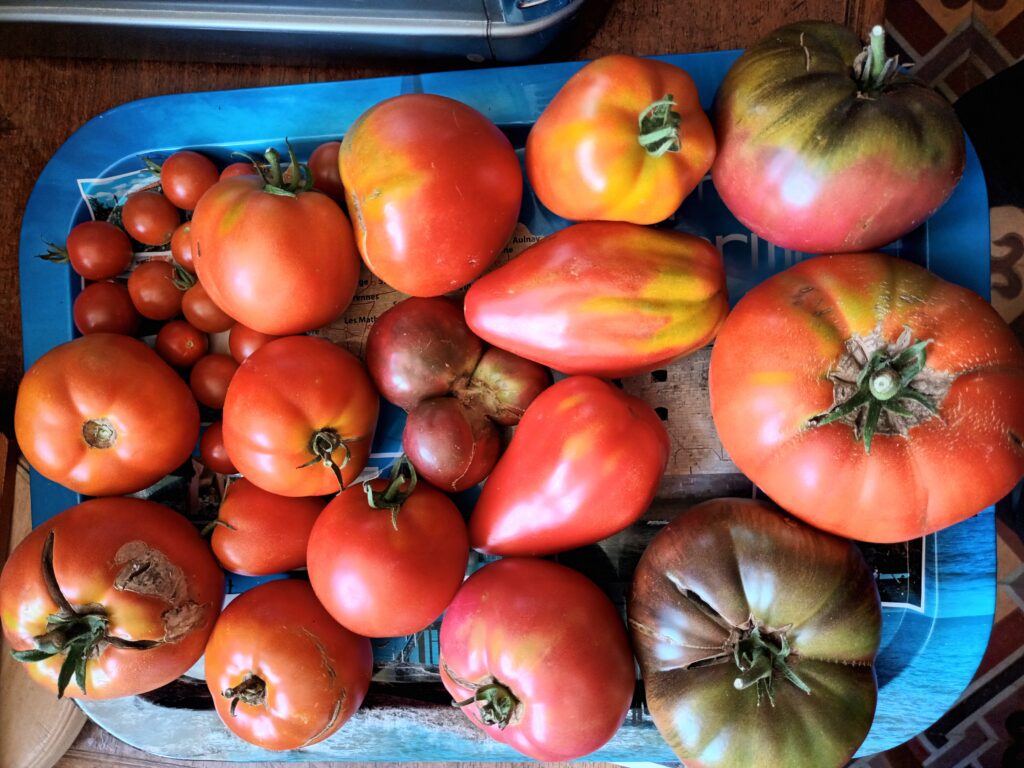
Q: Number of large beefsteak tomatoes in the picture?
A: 3